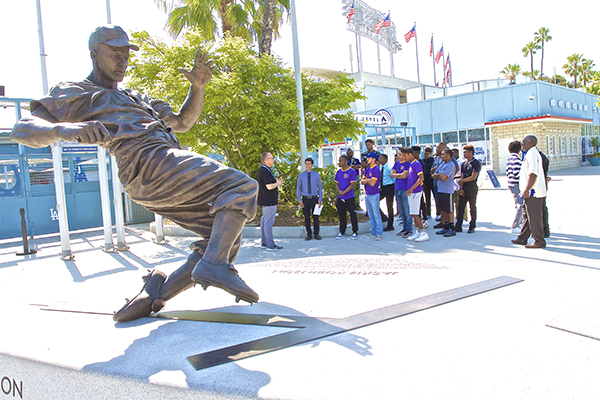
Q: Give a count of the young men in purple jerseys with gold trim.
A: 4